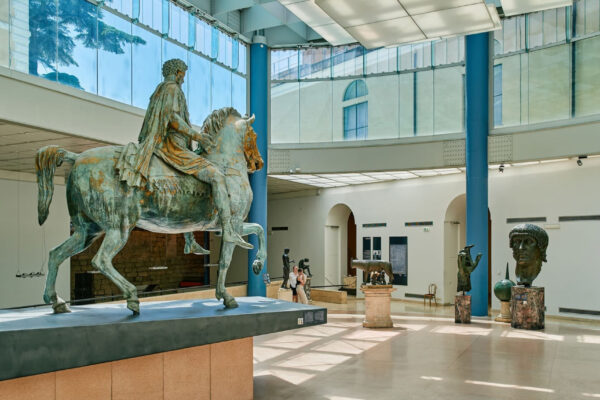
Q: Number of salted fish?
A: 0